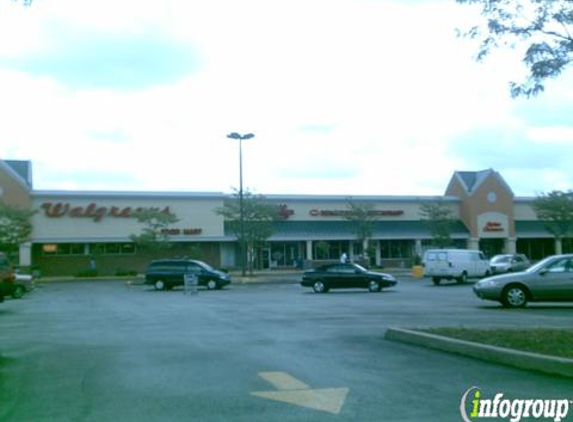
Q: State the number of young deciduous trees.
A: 6